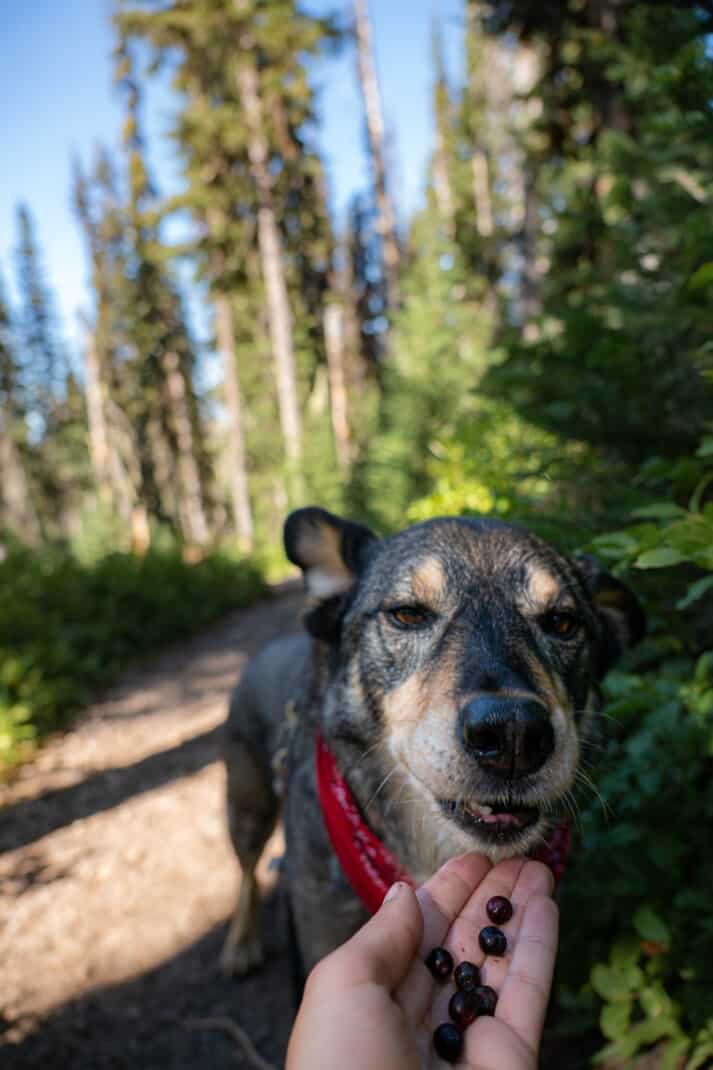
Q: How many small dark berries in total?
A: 7